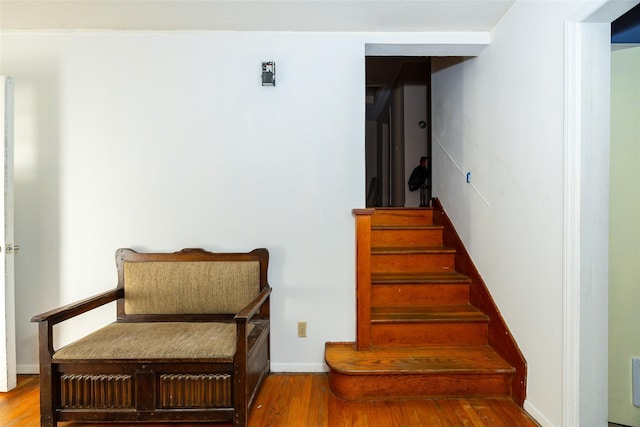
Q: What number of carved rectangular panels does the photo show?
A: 2